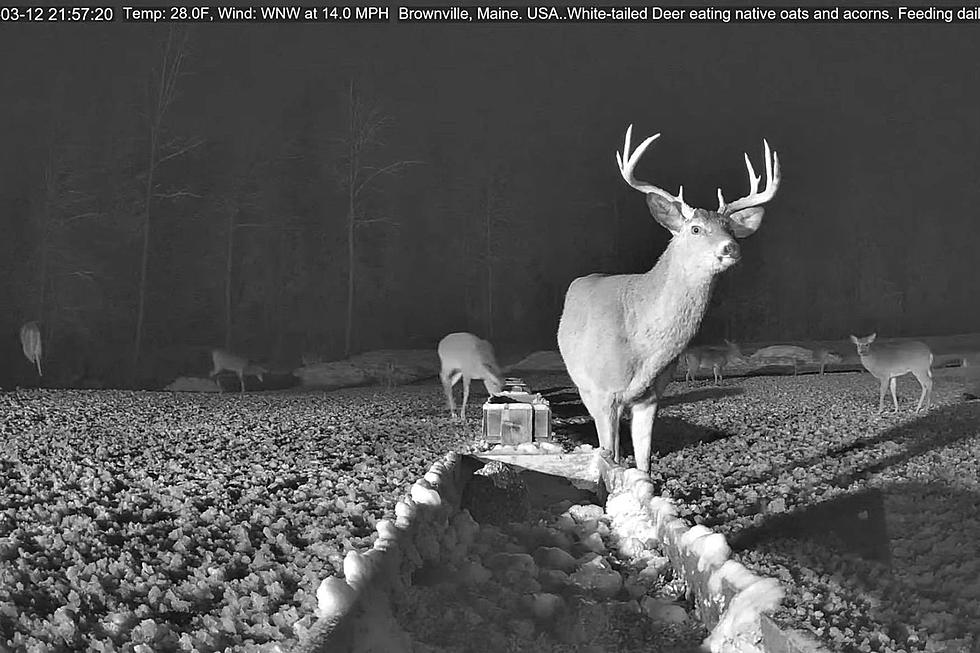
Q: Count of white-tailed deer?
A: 7